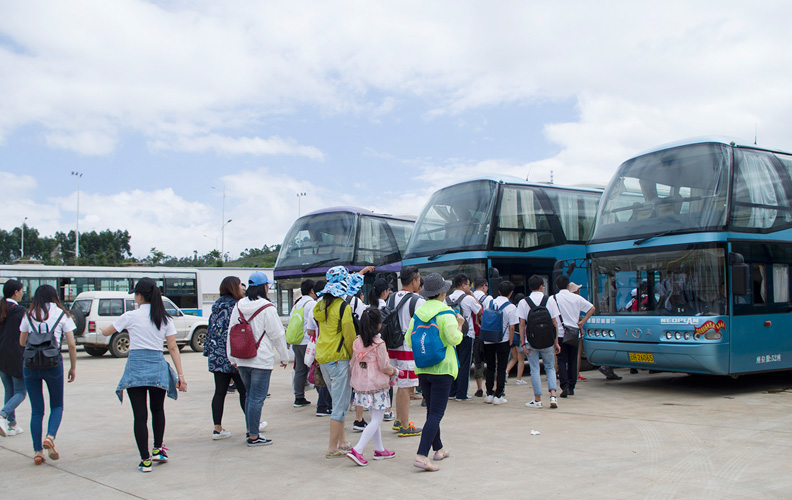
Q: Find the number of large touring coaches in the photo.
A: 3